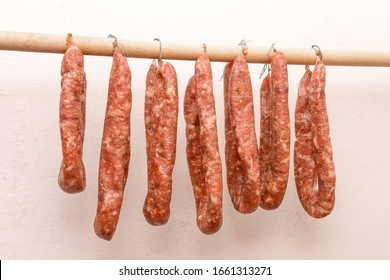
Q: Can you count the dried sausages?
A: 7